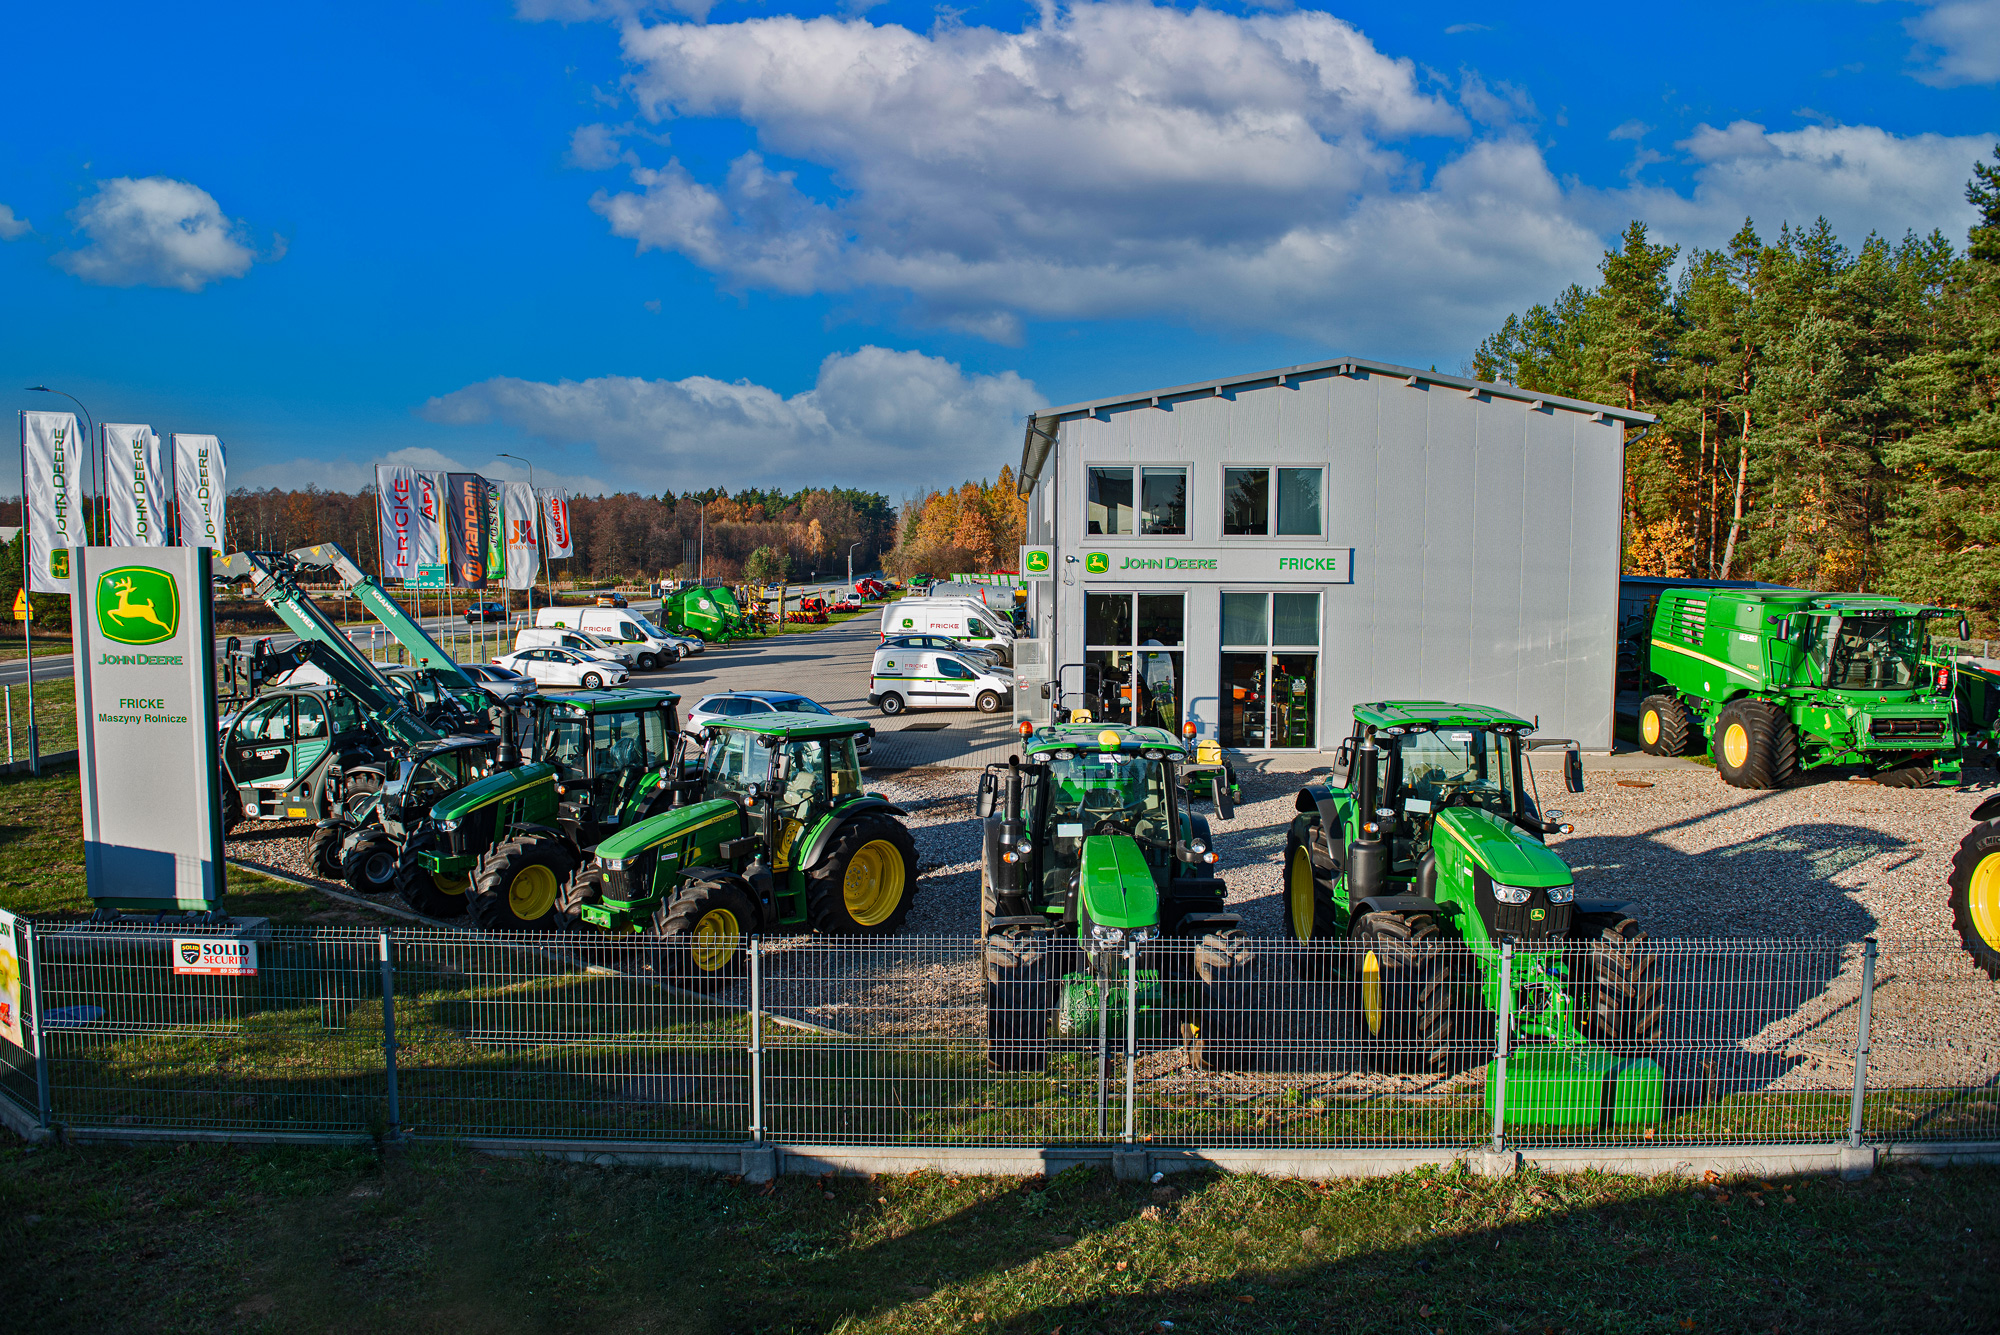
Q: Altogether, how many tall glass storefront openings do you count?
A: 2